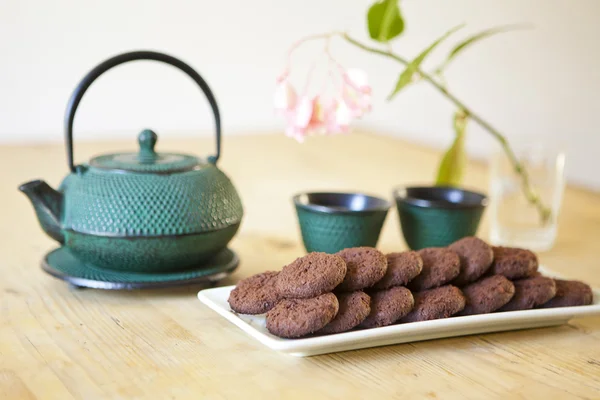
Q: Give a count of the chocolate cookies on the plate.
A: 14